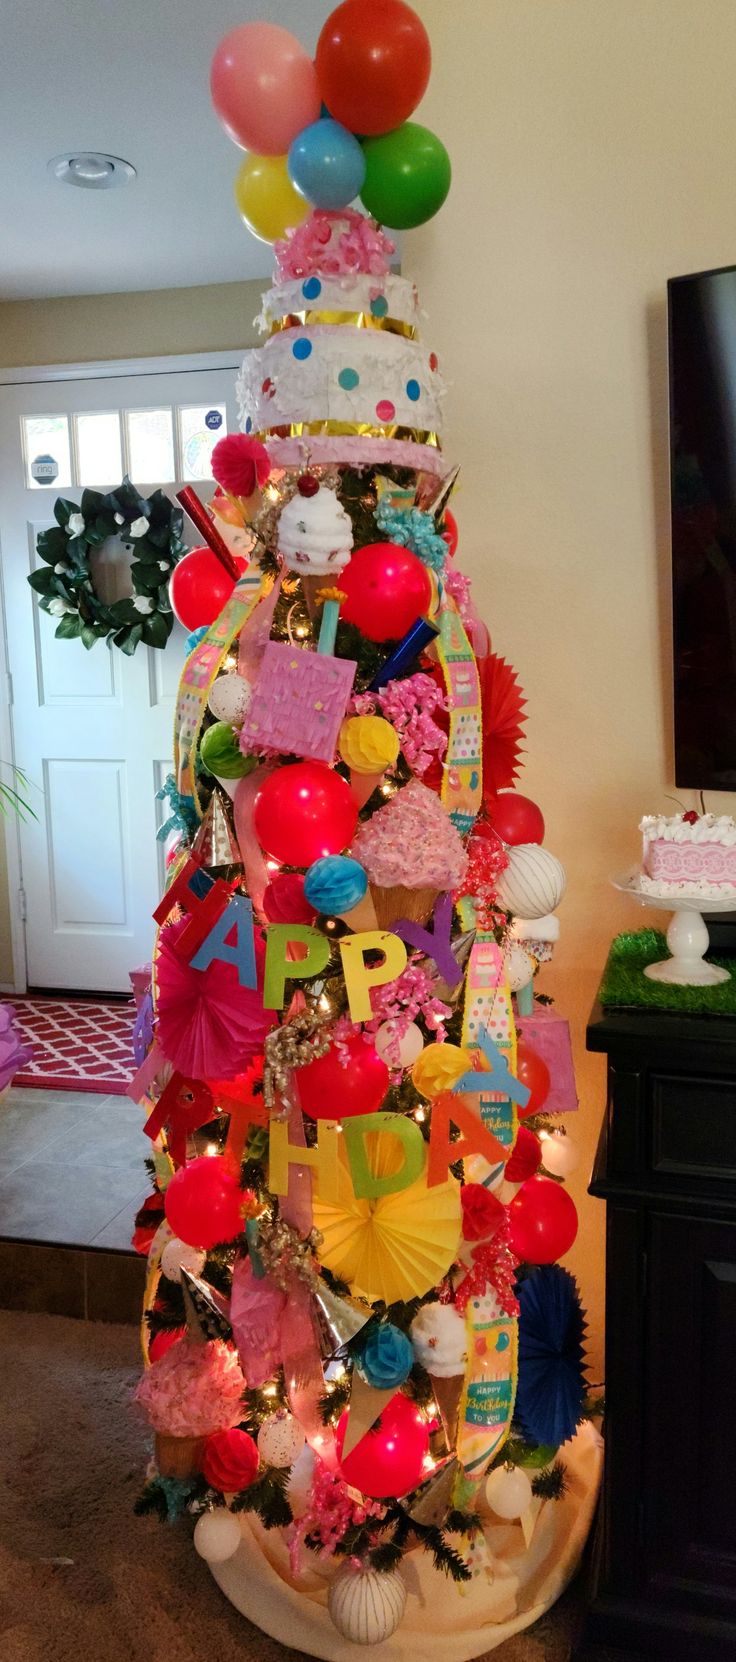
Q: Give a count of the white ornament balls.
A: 10